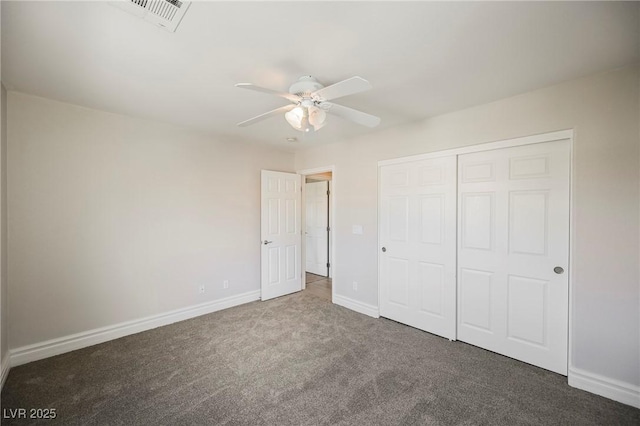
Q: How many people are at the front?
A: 0